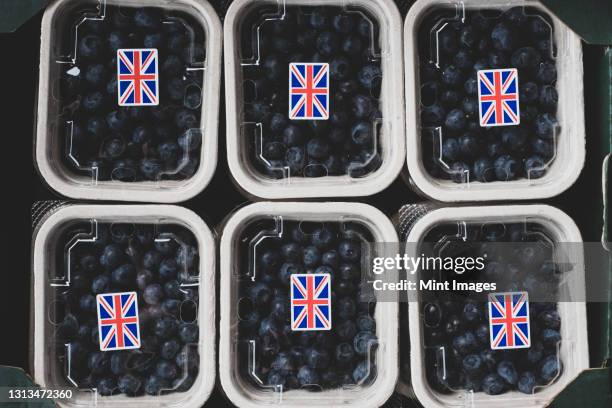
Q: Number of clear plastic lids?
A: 6